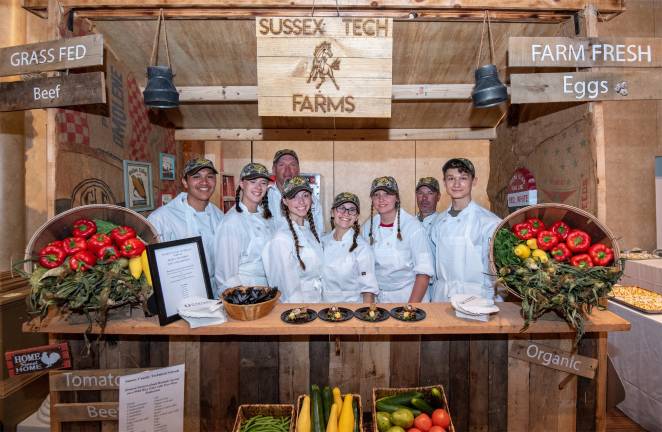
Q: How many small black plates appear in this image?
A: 4